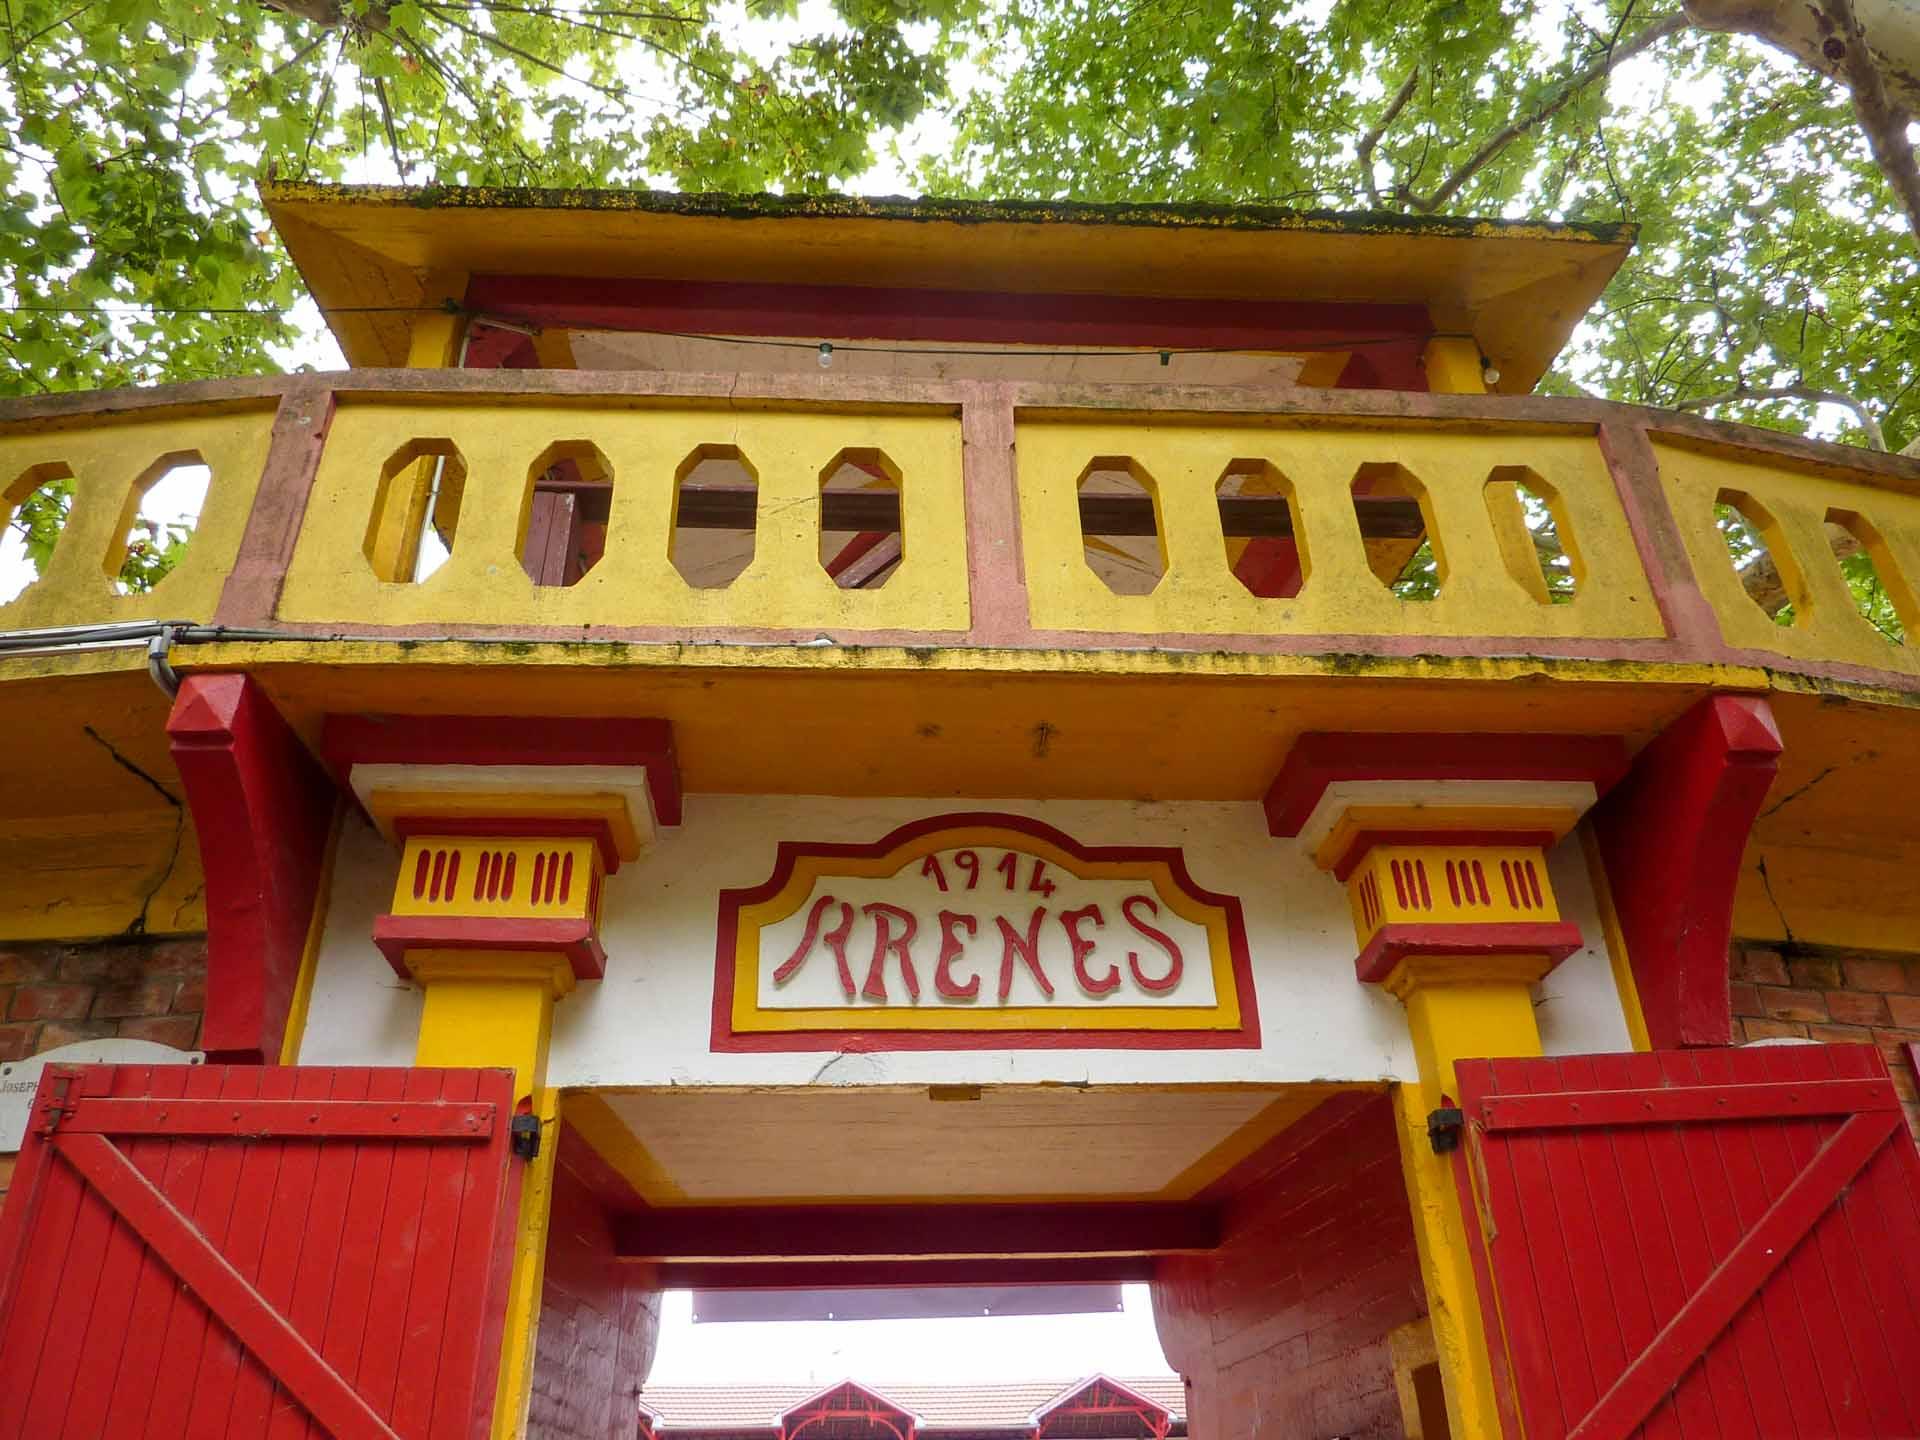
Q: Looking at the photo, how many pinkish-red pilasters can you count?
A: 3